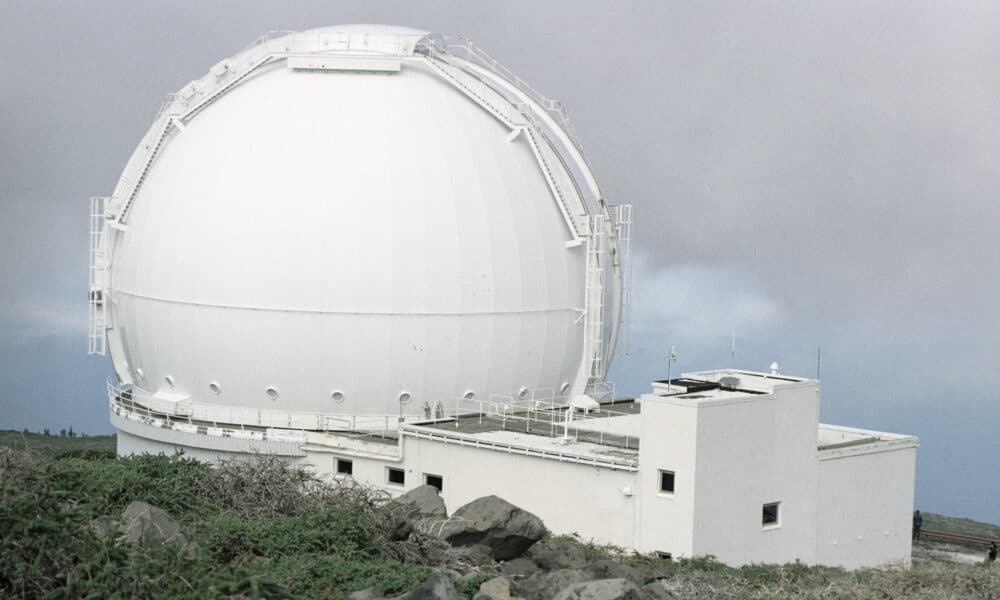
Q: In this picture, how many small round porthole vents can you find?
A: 9